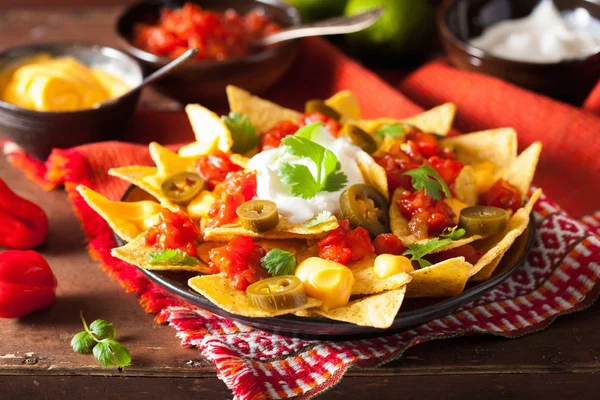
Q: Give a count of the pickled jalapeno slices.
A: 7